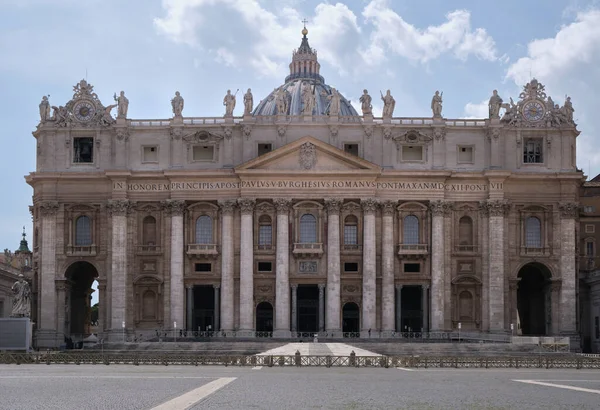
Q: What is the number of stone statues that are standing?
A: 14